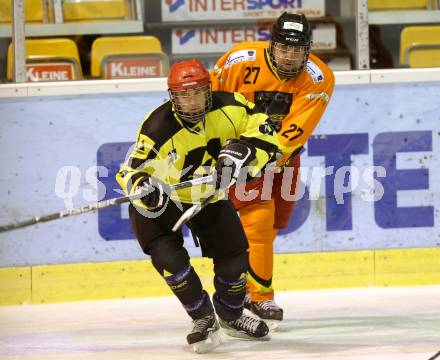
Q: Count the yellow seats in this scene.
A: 6